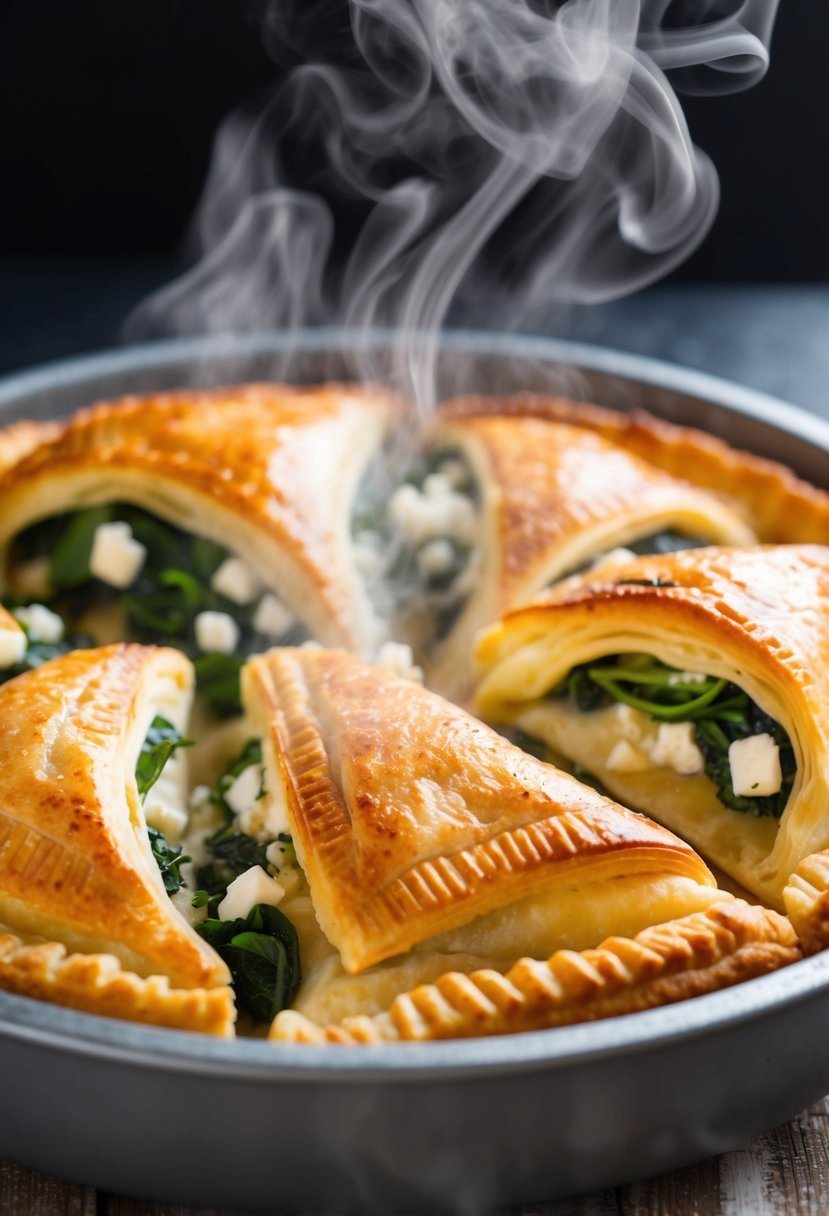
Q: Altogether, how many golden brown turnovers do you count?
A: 5